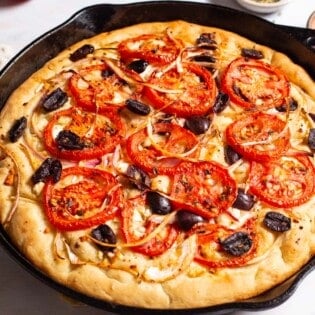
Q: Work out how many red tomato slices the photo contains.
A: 12